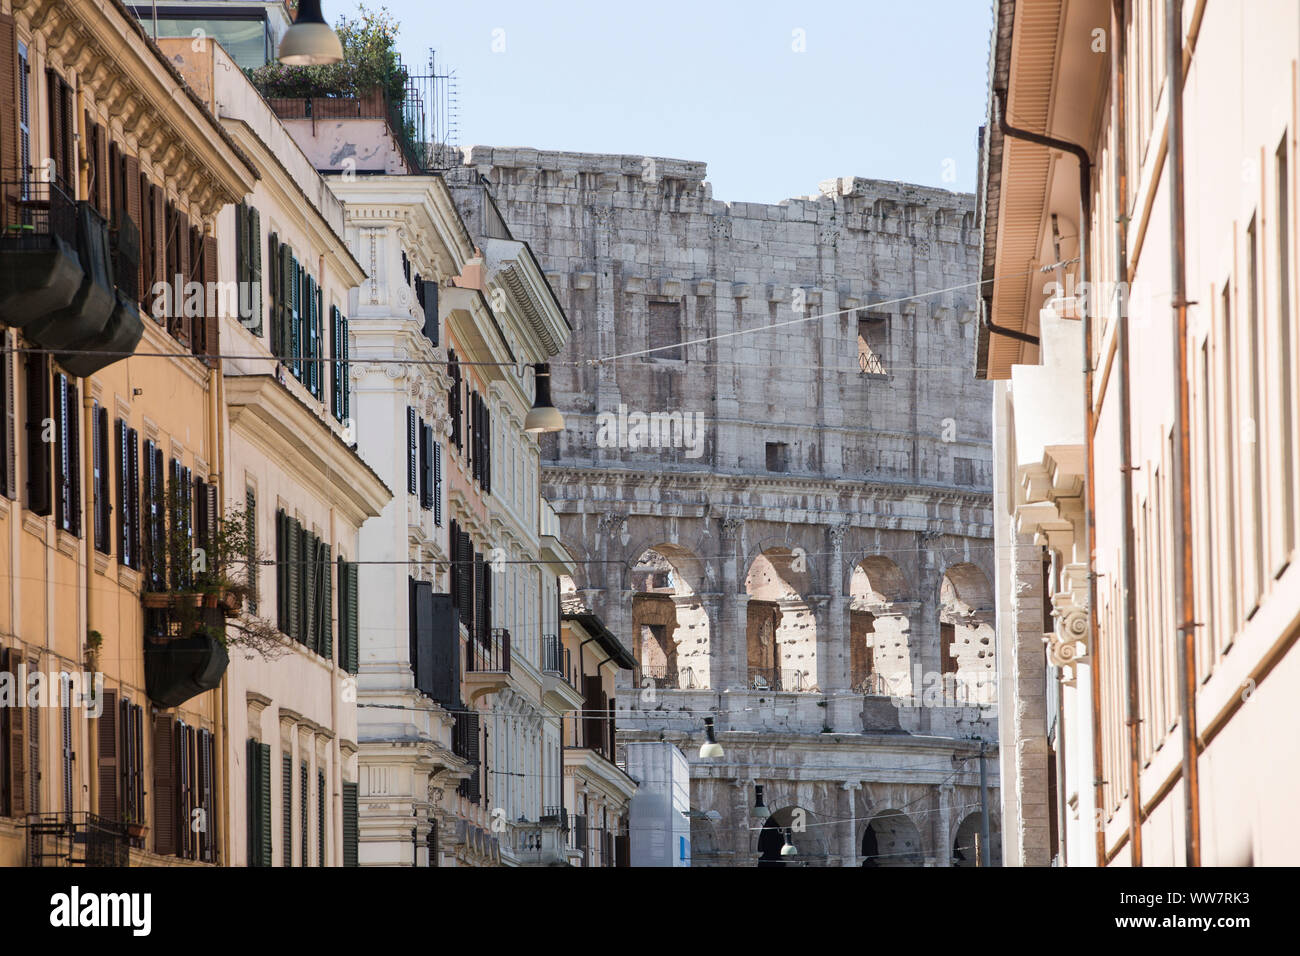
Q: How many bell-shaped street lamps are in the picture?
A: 5